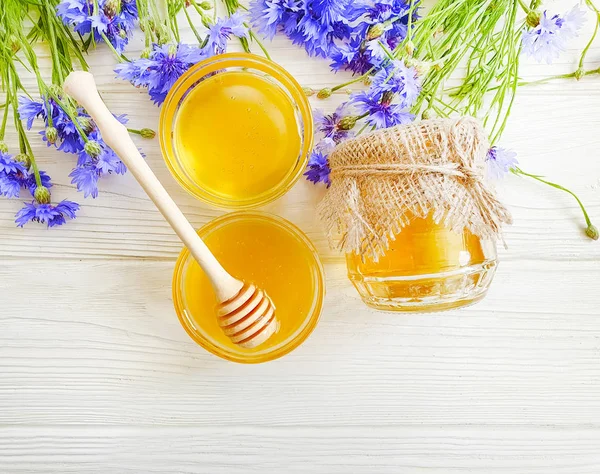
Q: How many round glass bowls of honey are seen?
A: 2